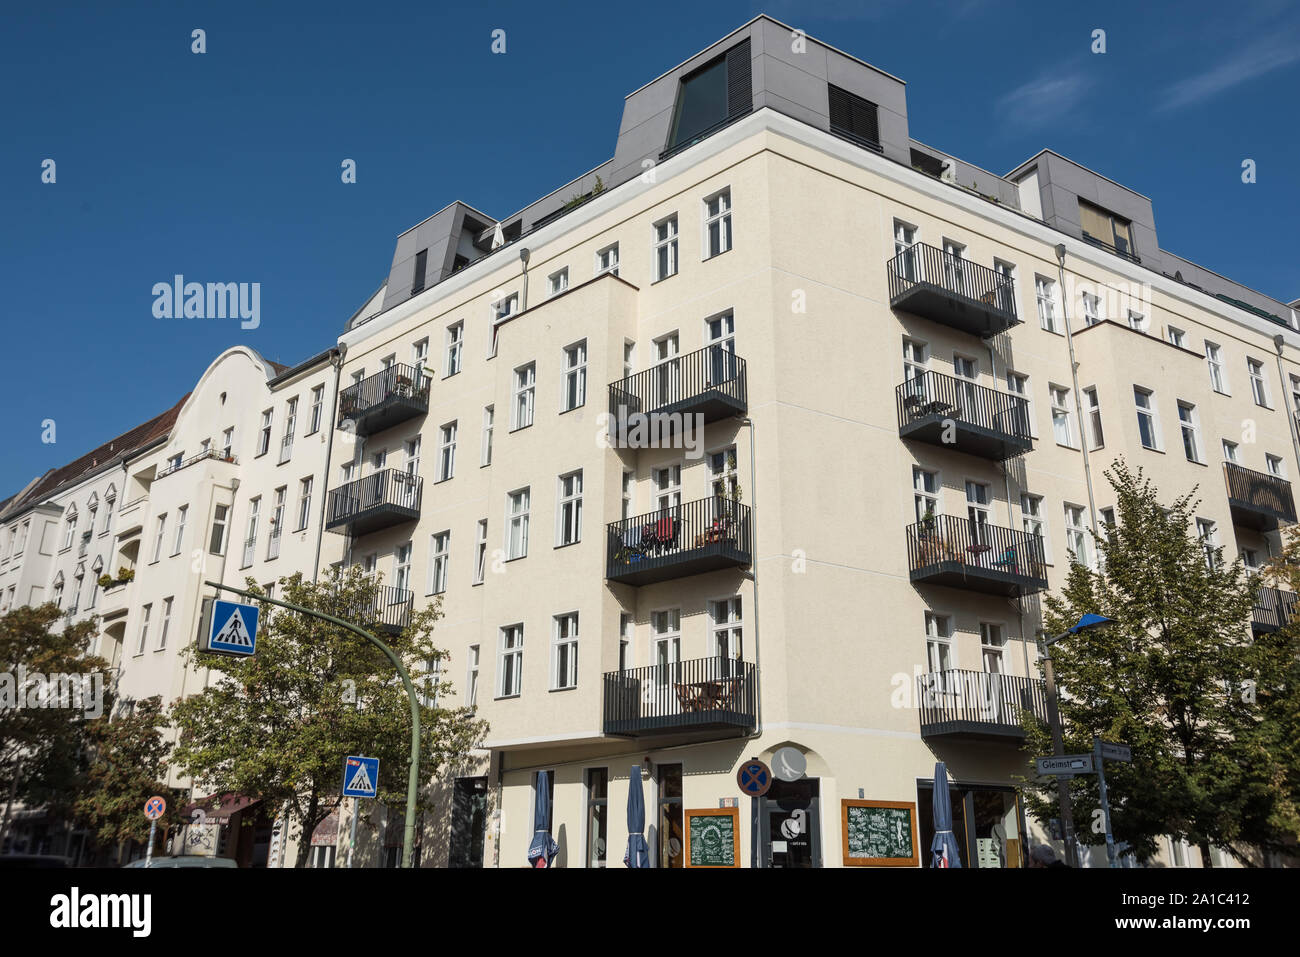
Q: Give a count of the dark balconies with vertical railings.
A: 12